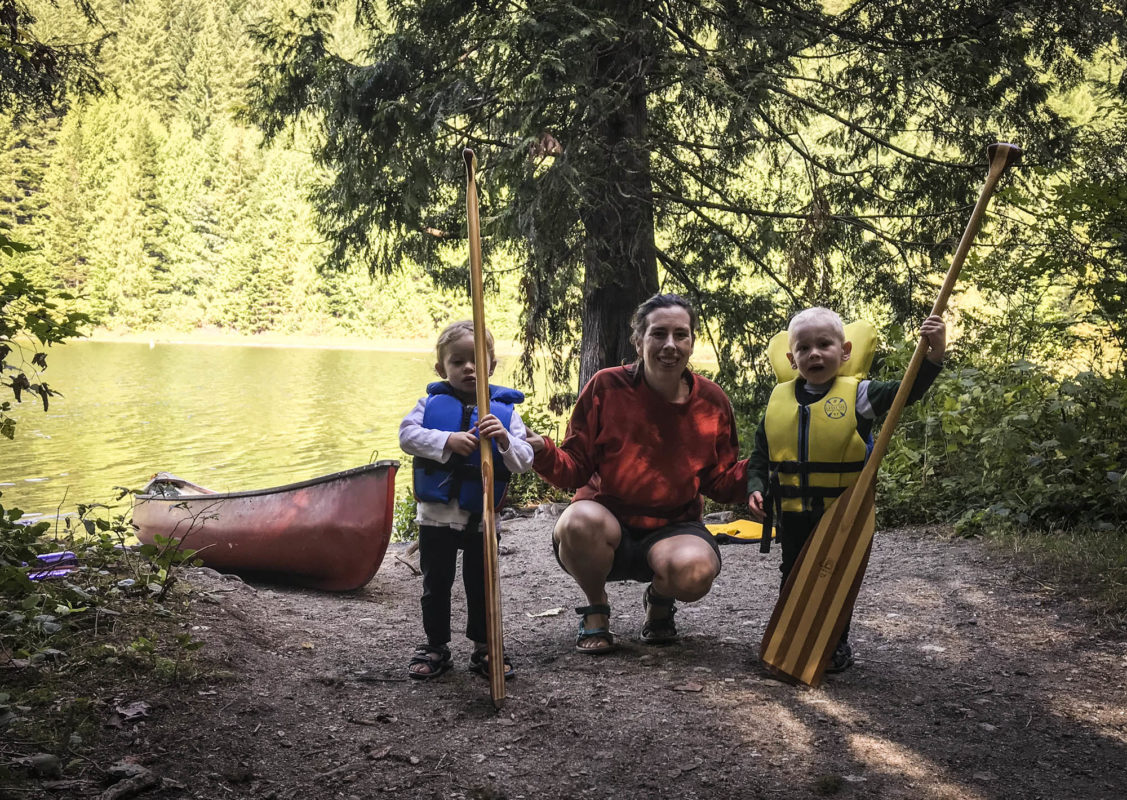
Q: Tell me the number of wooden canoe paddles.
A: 2